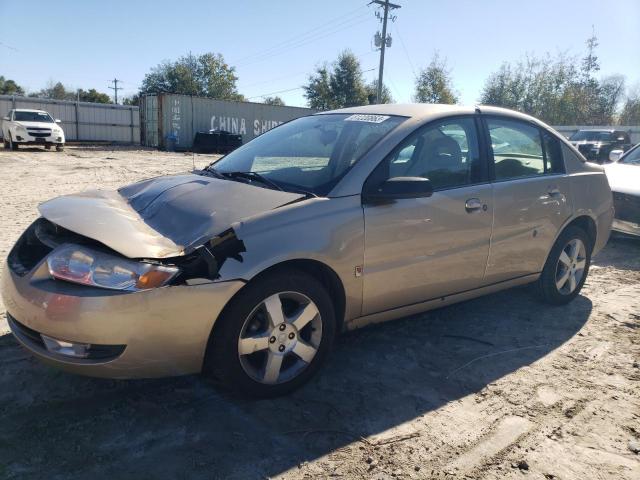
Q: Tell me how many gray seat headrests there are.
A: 1